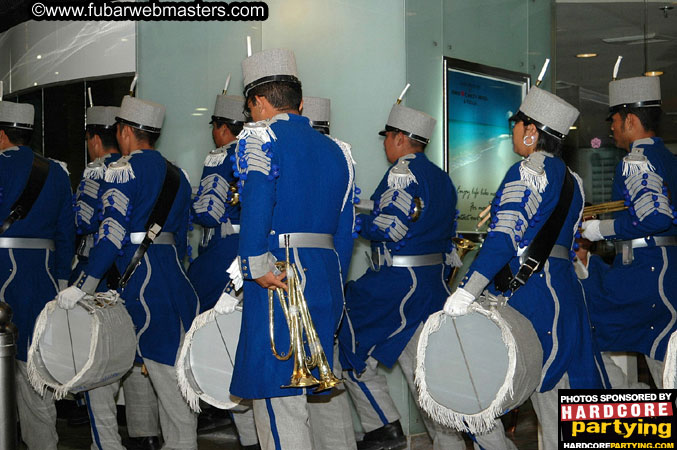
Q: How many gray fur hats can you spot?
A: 9